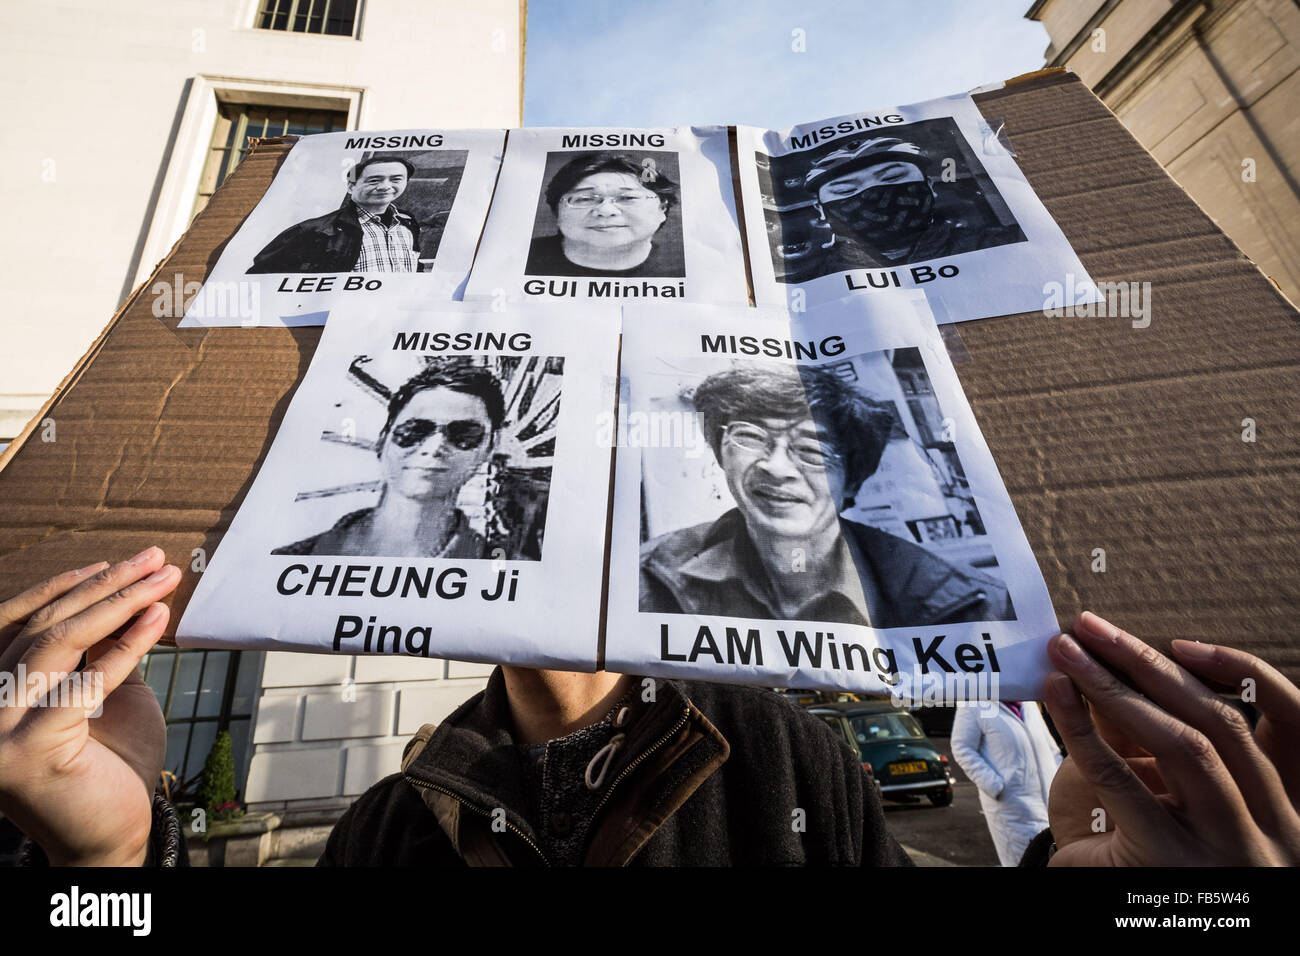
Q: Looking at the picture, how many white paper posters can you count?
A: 5